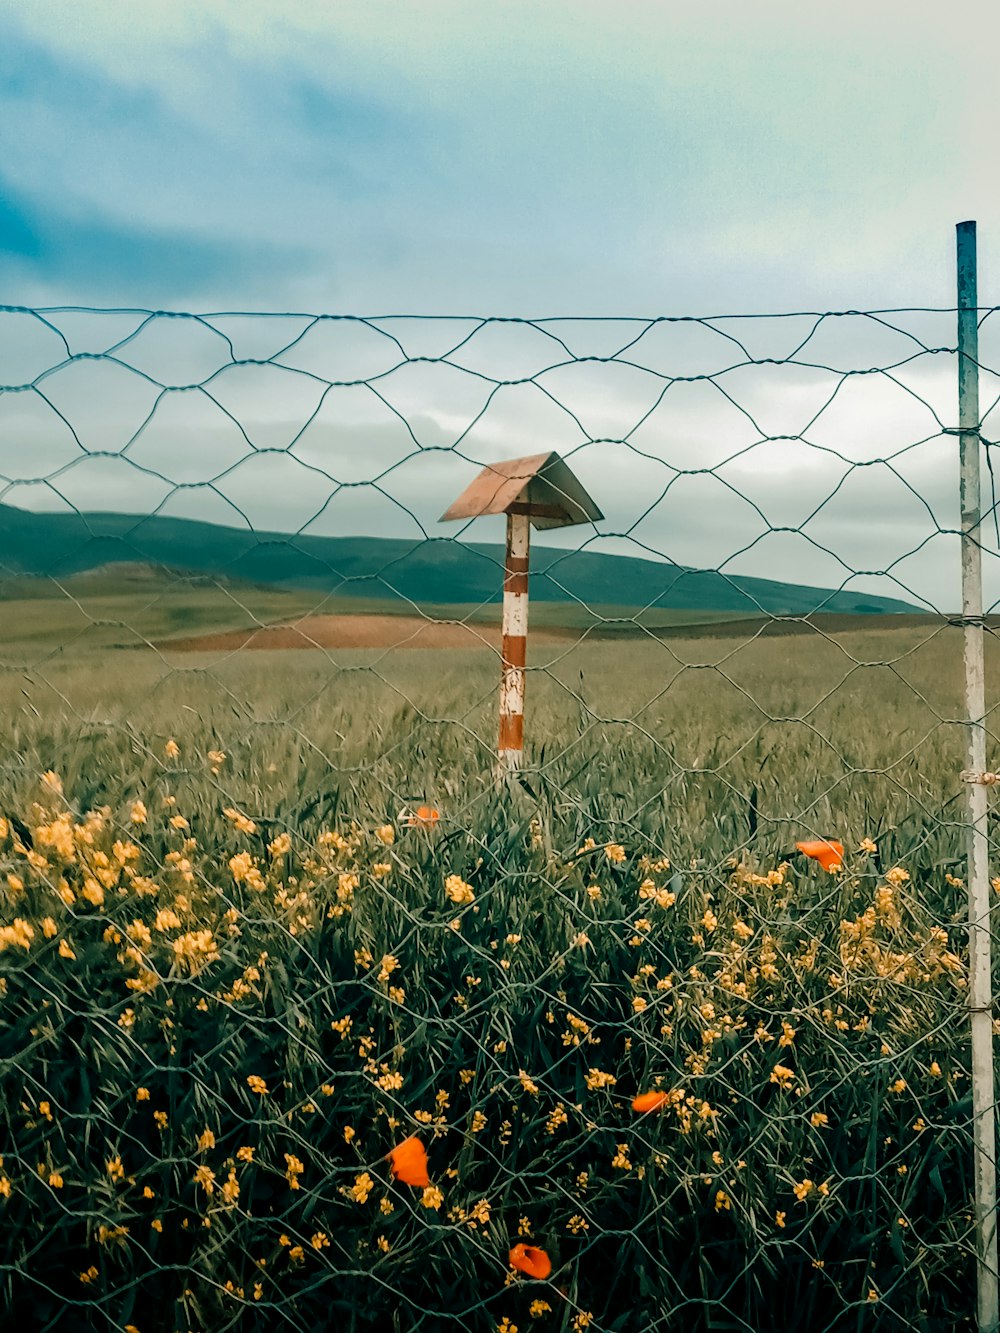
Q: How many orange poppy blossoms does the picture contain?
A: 5